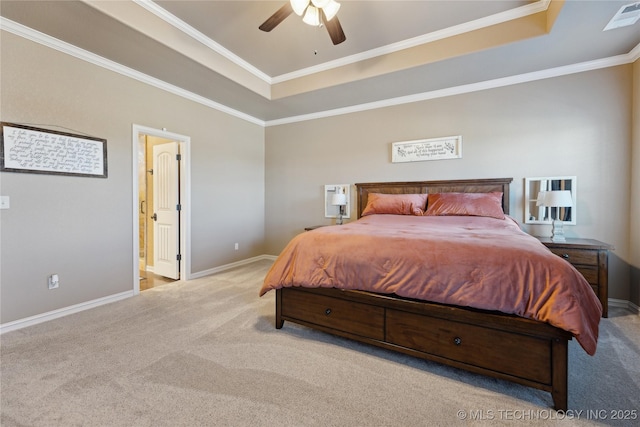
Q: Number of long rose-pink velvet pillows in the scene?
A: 2